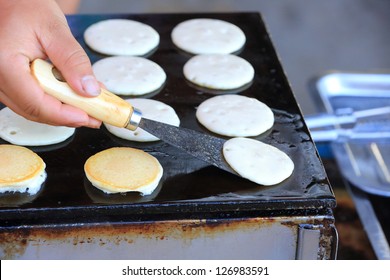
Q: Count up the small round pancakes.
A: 10